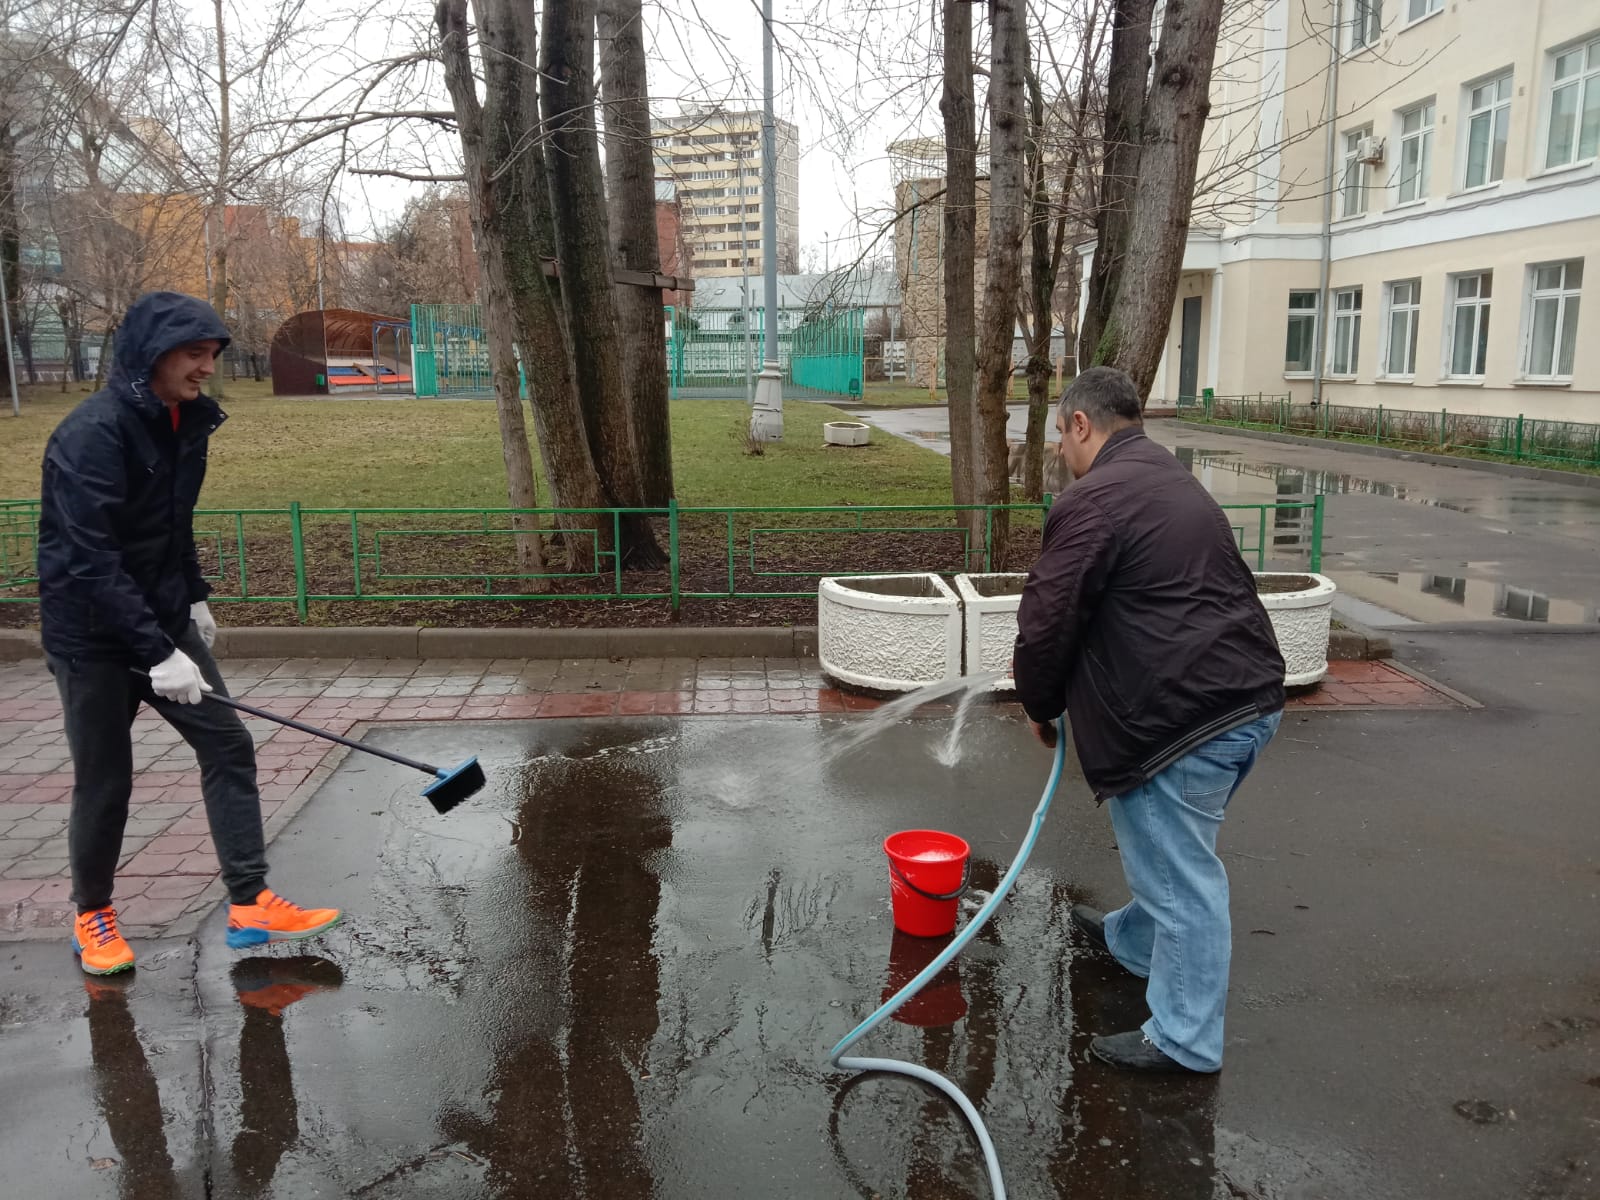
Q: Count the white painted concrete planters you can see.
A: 4